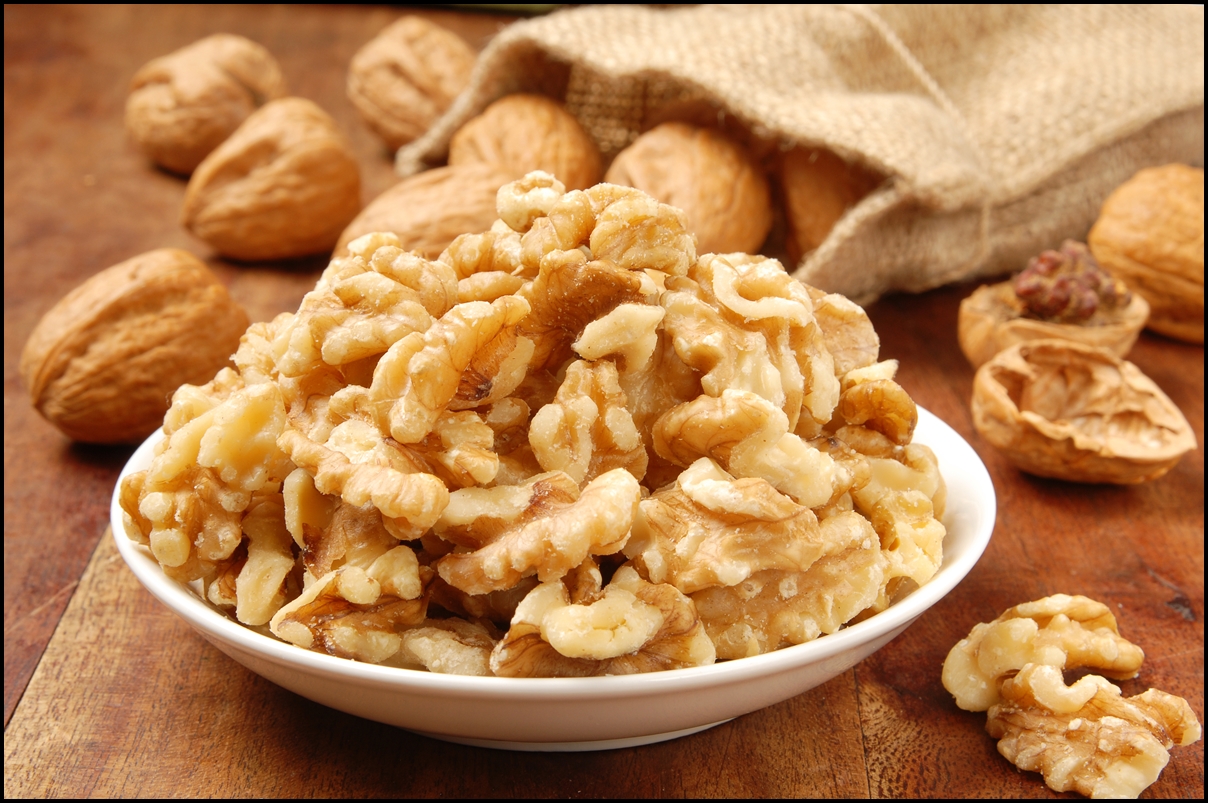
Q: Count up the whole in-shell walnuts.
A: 9